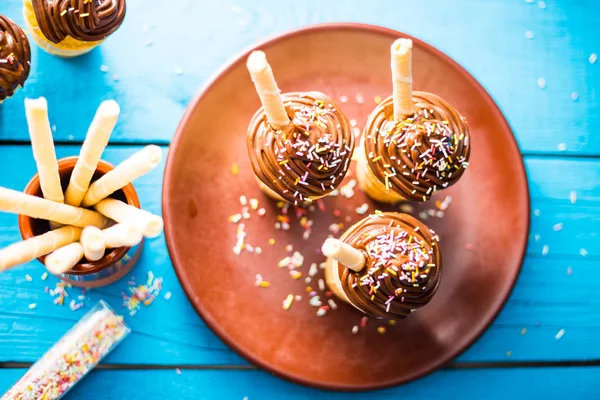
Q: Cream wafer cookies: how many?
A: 12